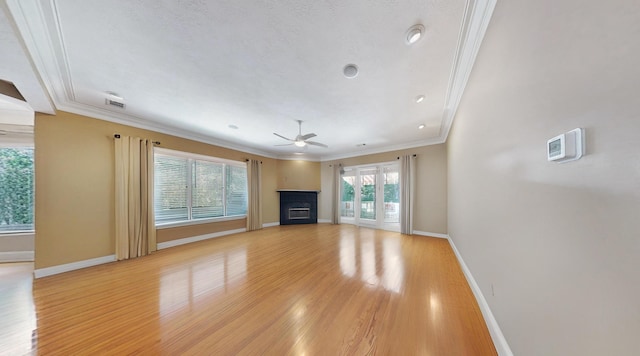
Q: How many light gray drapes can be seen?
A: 2